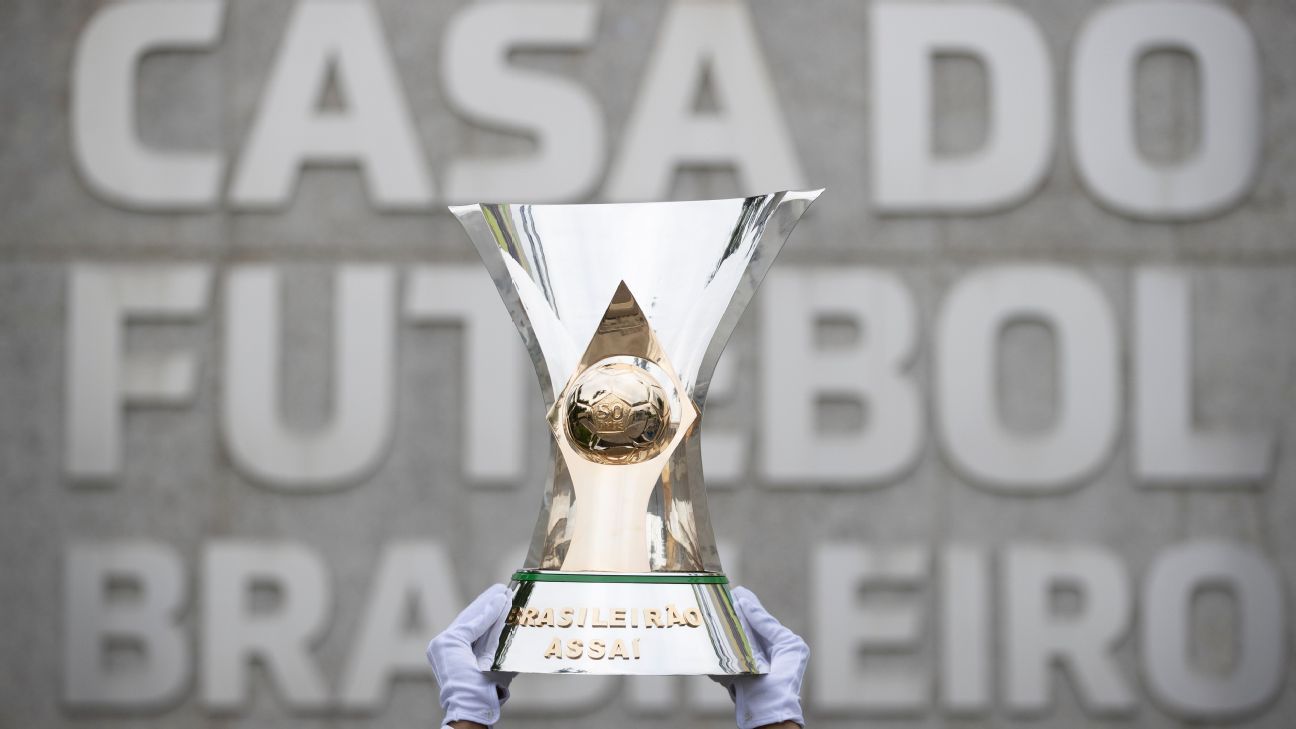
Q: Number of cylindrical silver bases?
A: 1